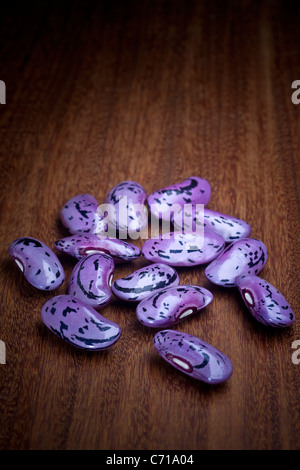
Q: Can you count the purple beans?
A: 14